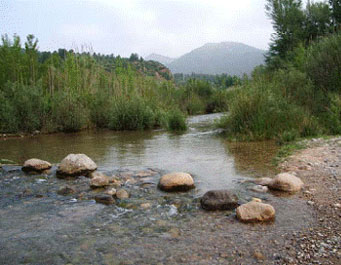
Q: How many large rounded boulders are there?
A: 6